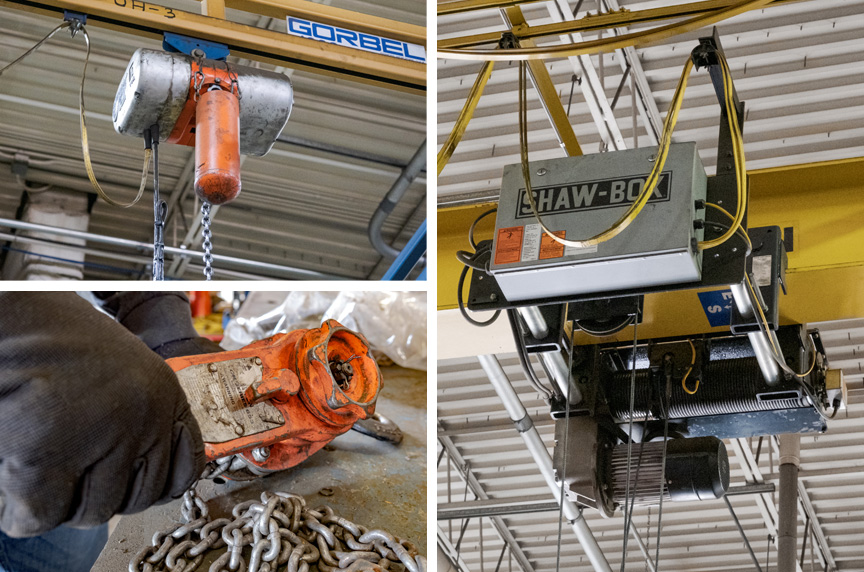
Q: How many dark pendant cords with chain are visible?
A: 1